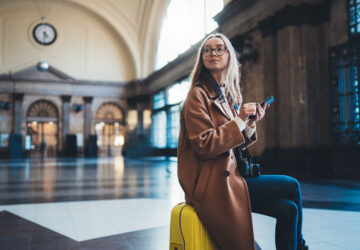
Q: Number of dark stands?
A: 3